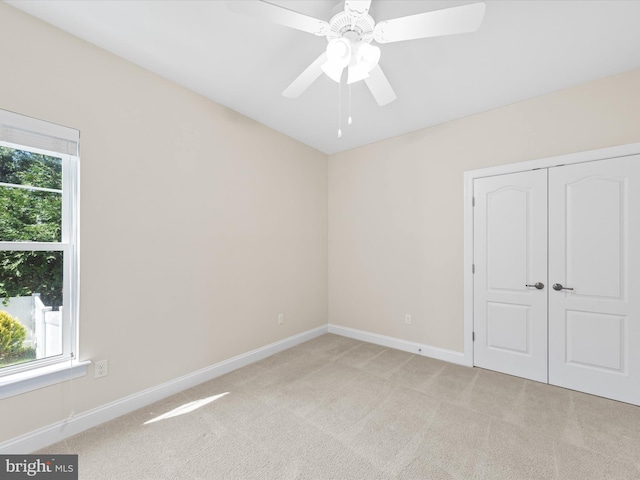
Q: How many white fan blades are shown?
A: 5